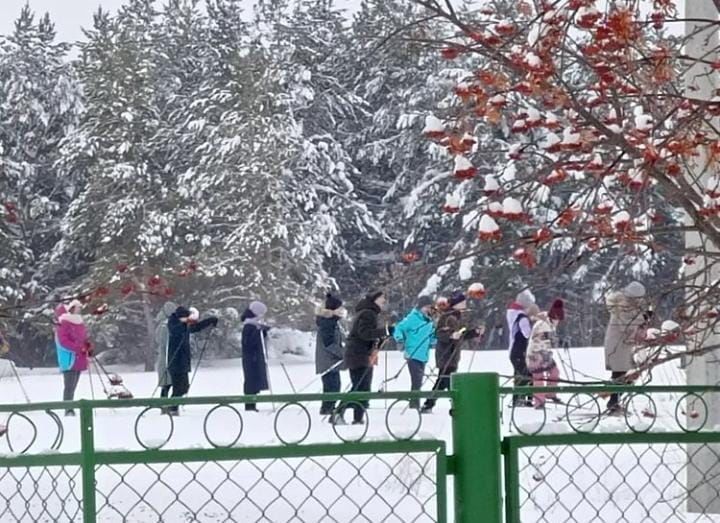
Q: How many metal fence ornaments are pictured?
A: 11